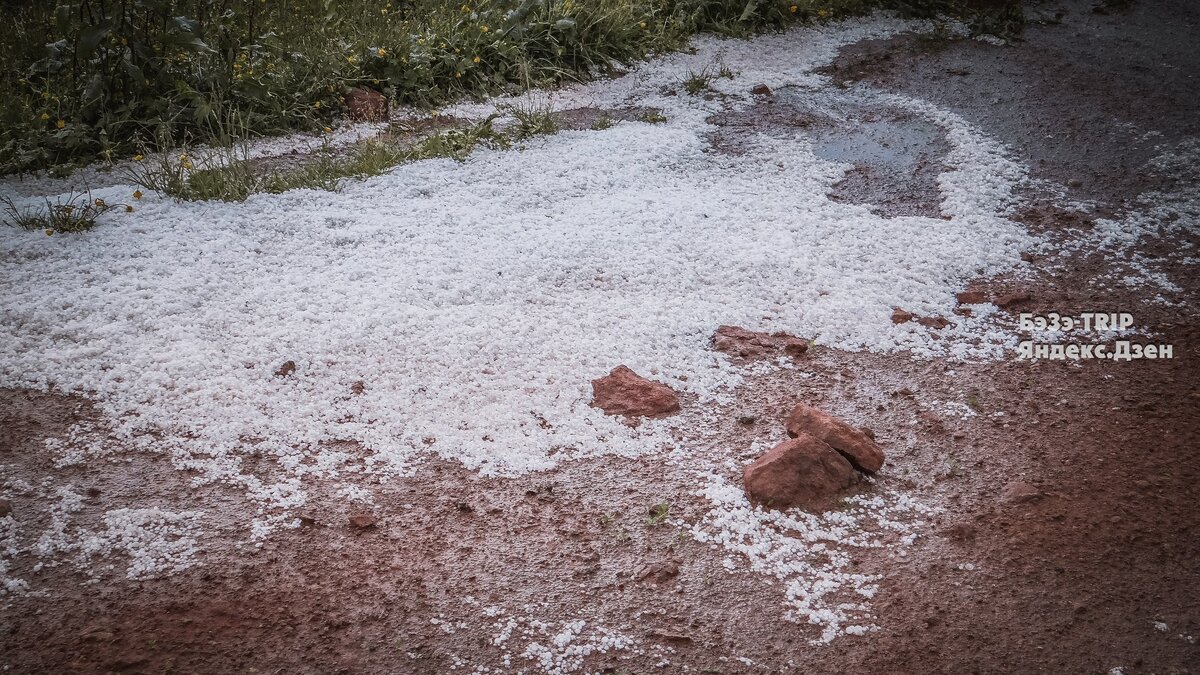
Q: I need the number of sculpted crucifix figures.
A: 0